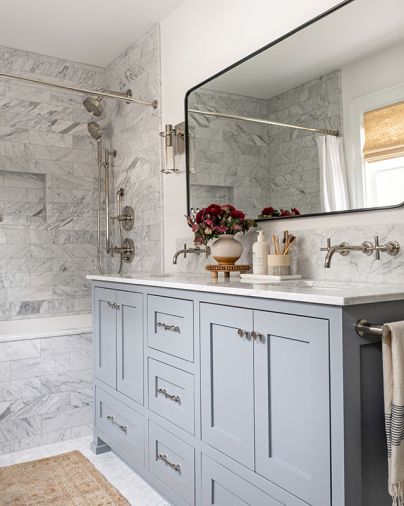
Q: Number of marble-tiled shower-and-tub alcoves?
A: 1